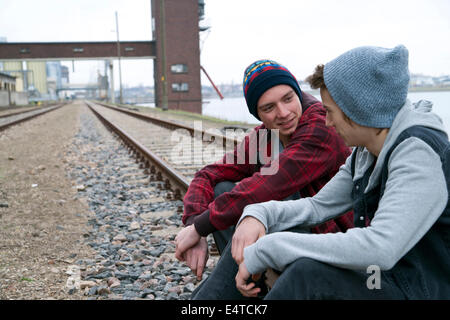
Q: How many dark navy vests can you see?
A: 1